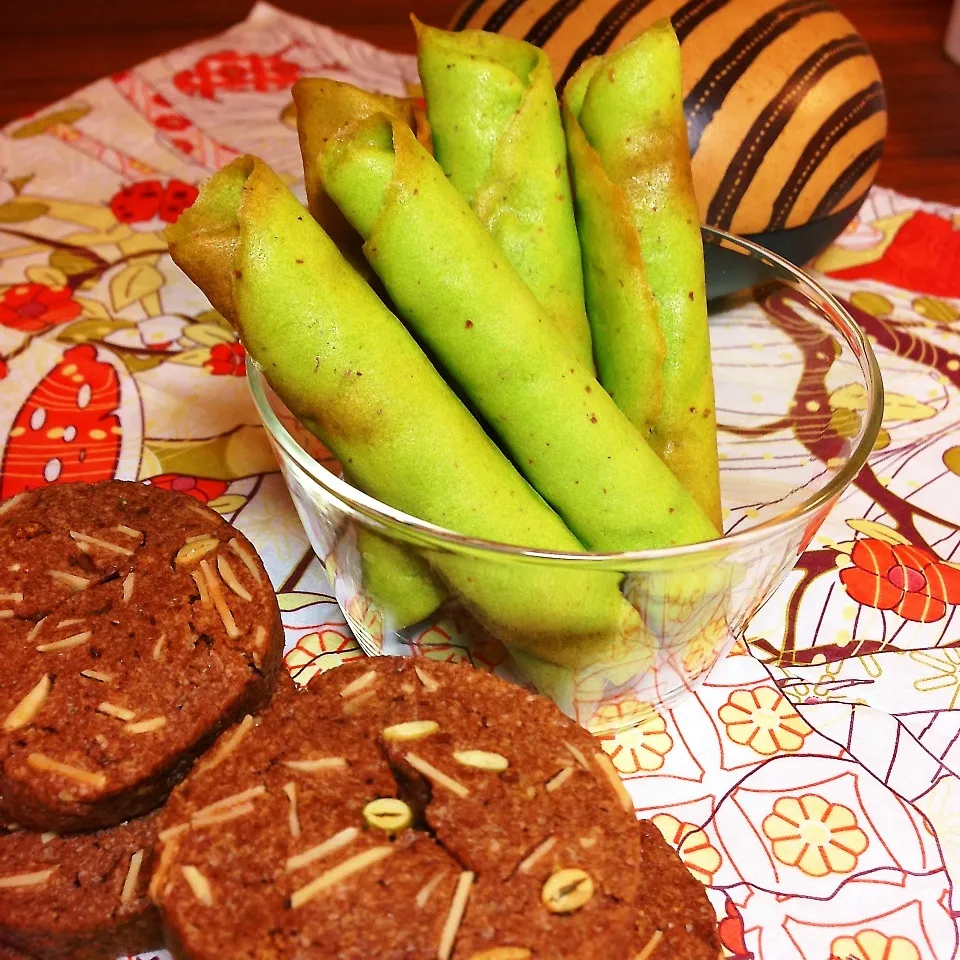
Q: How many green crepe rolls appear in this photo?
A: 5